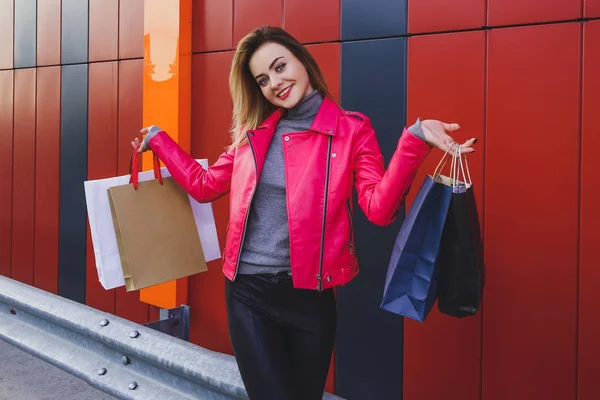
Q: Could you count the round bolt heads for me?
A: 5